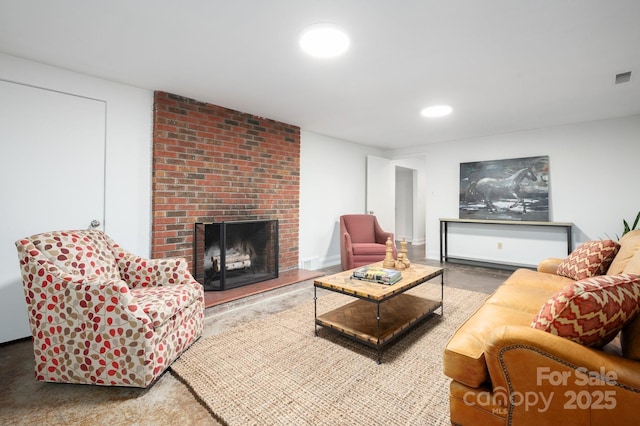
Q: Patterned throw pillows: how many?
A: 2